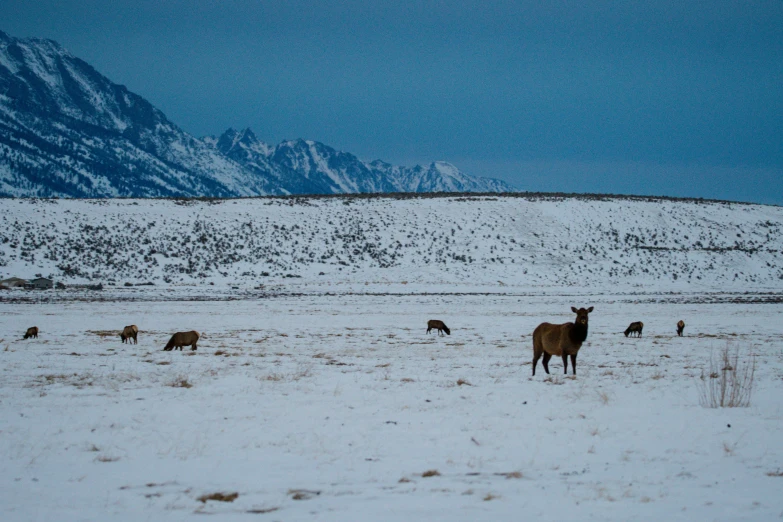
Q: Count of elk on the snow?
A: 7